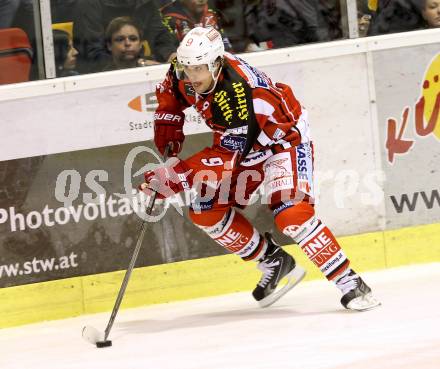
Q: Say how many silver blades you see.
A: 2